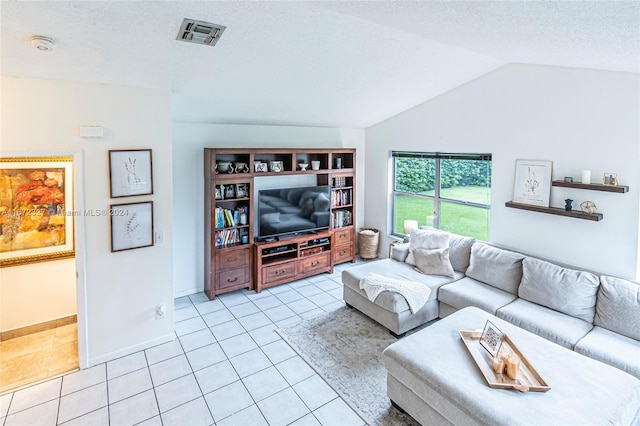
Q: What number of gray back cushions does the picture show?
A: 4